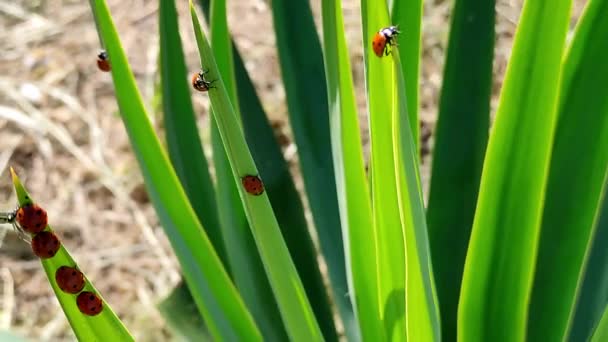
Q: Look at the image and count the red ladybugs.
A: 8